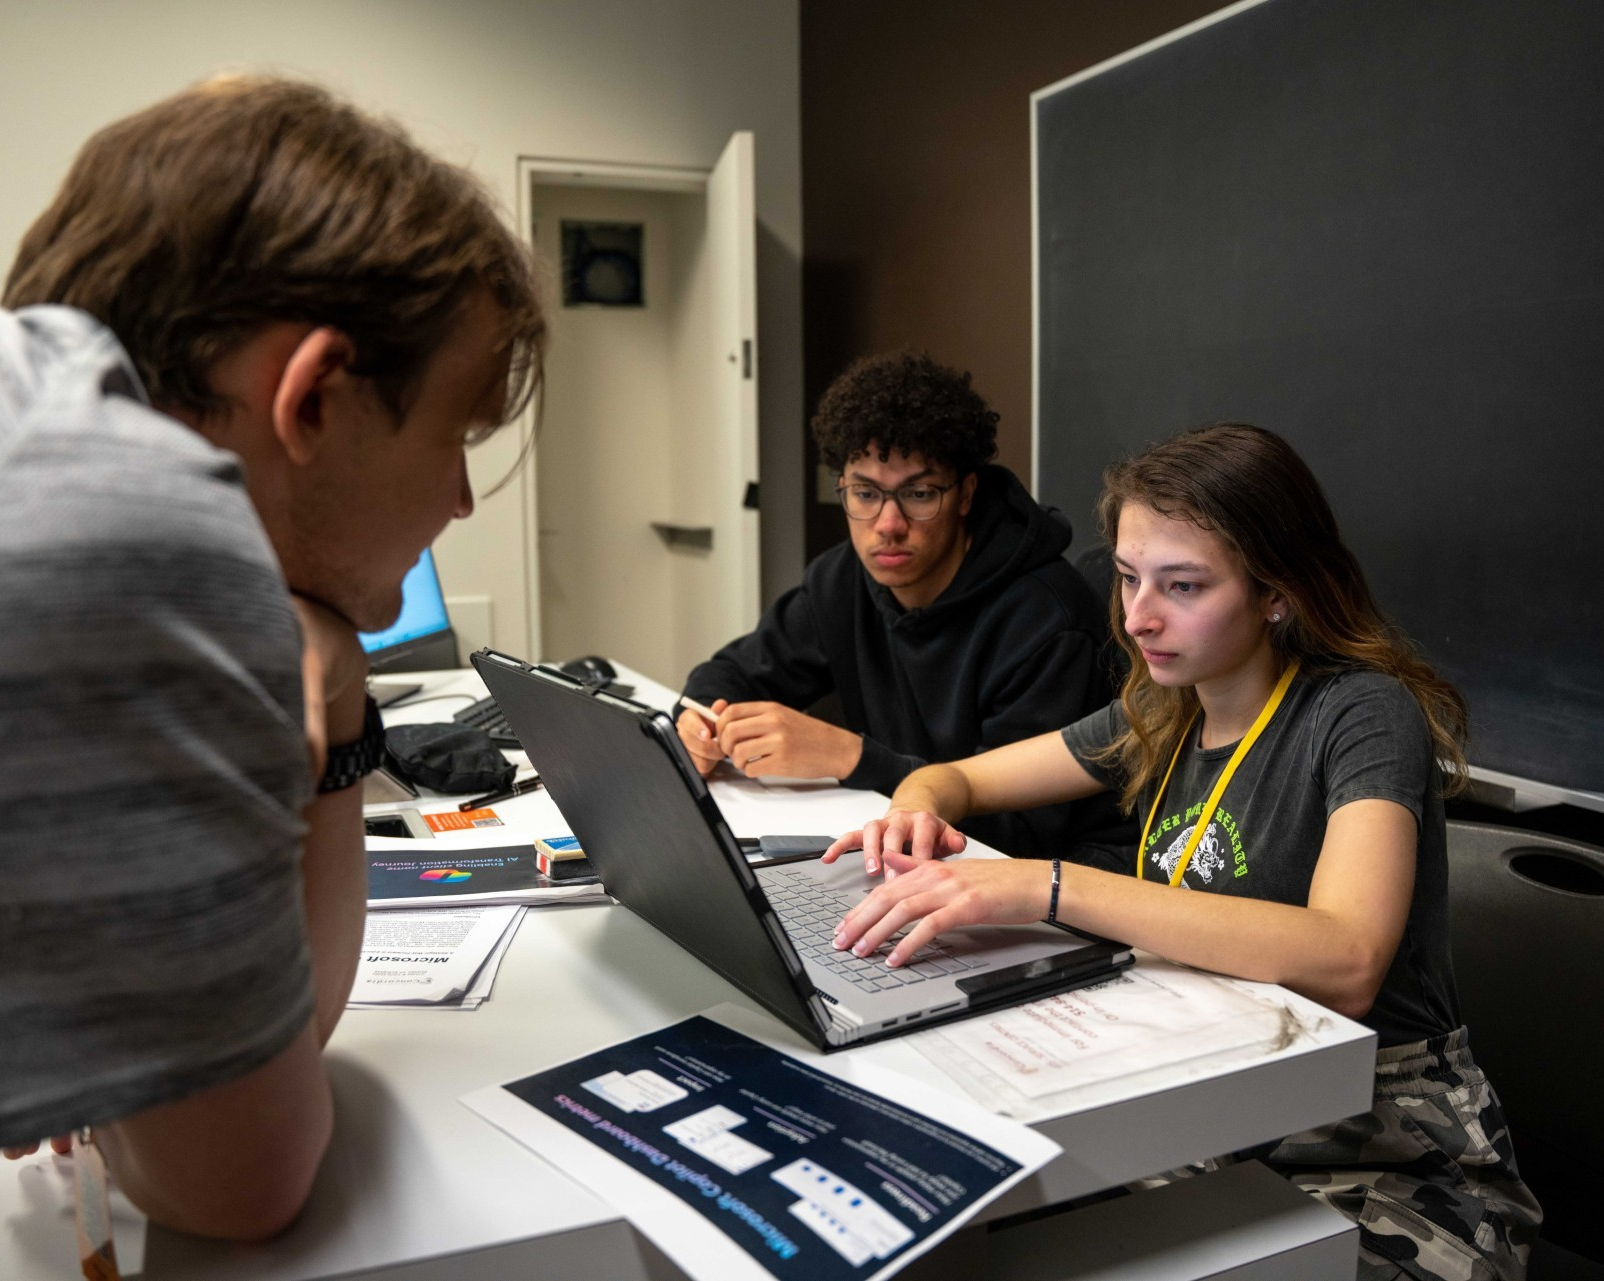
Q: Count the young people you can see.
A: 3